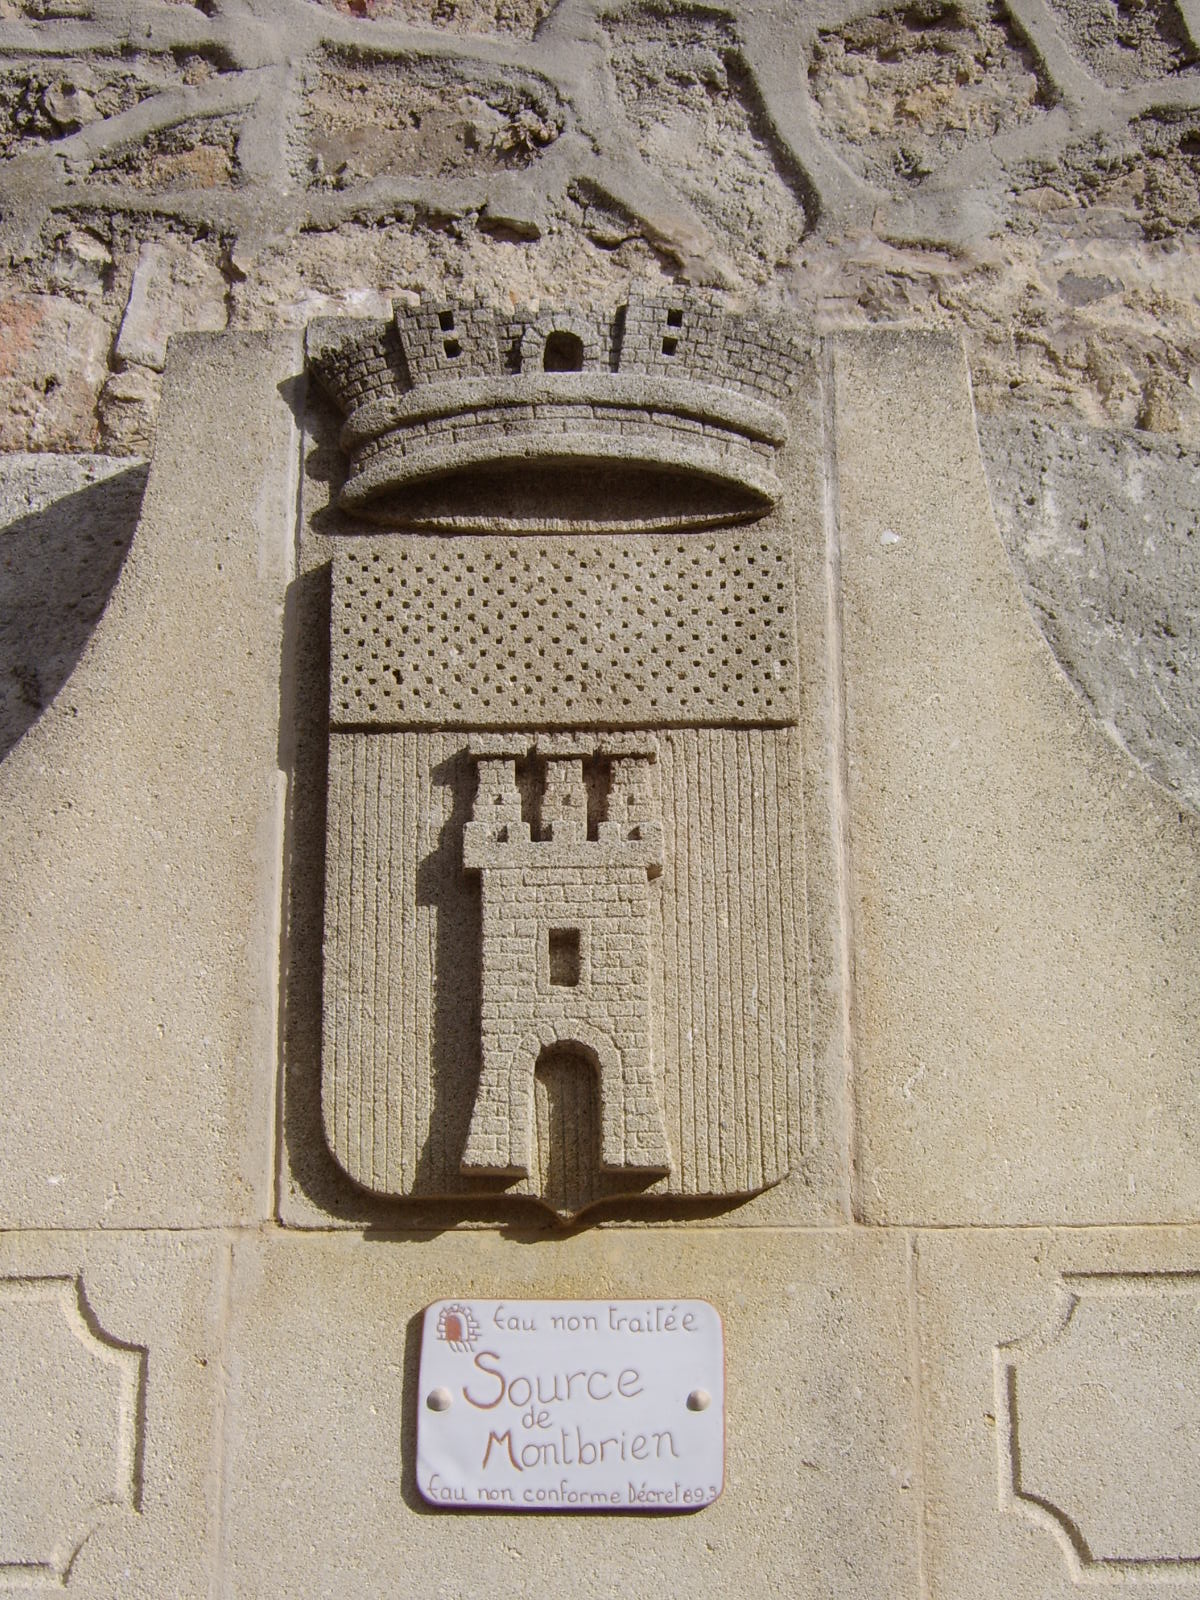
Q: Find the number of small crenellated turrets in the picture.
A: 3